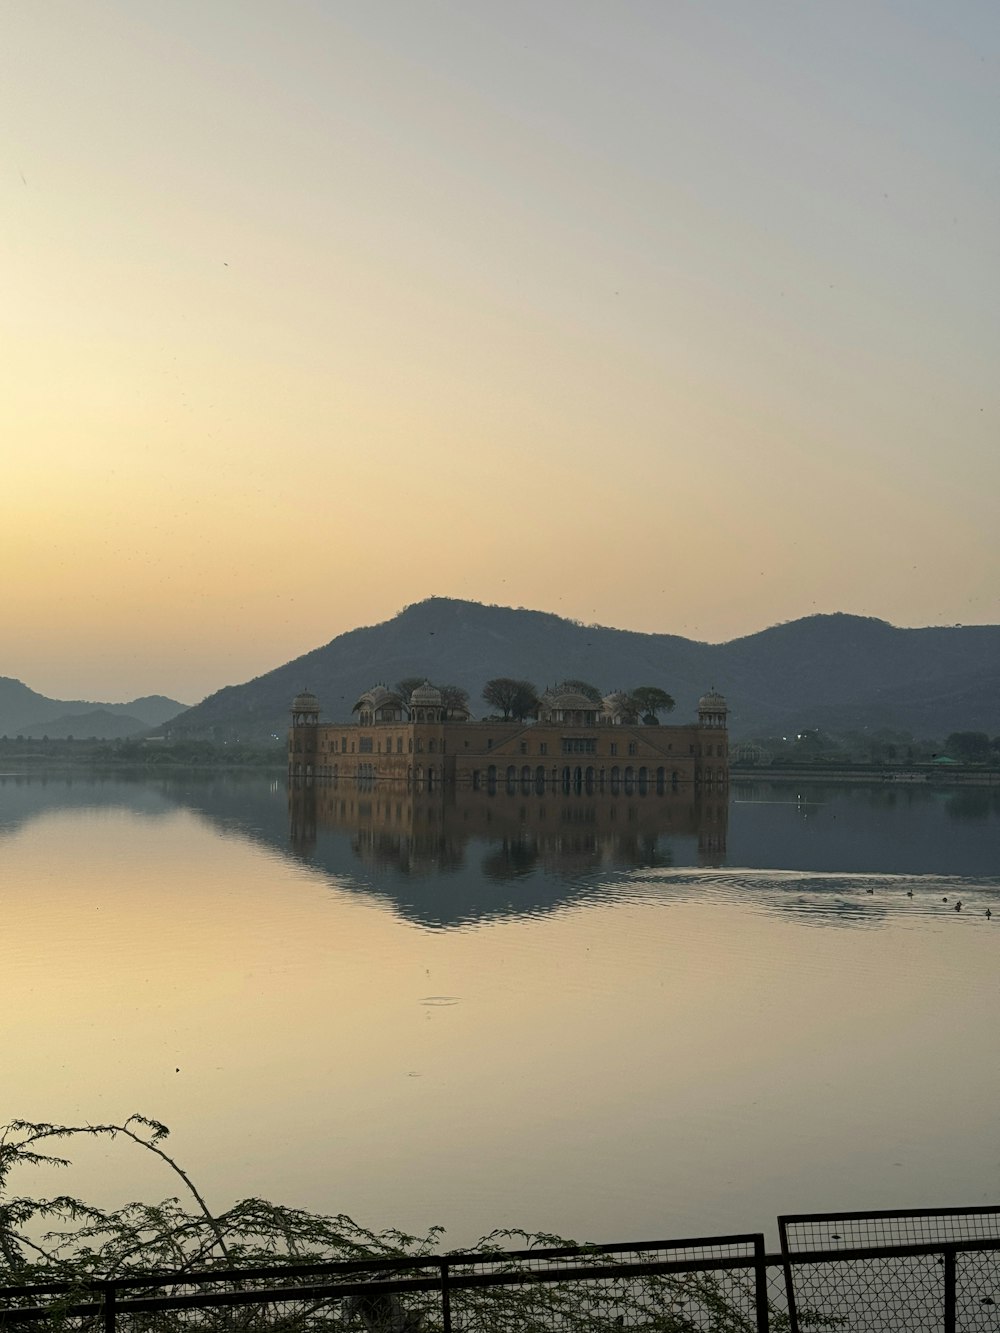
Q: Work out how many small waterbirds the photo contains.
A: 5